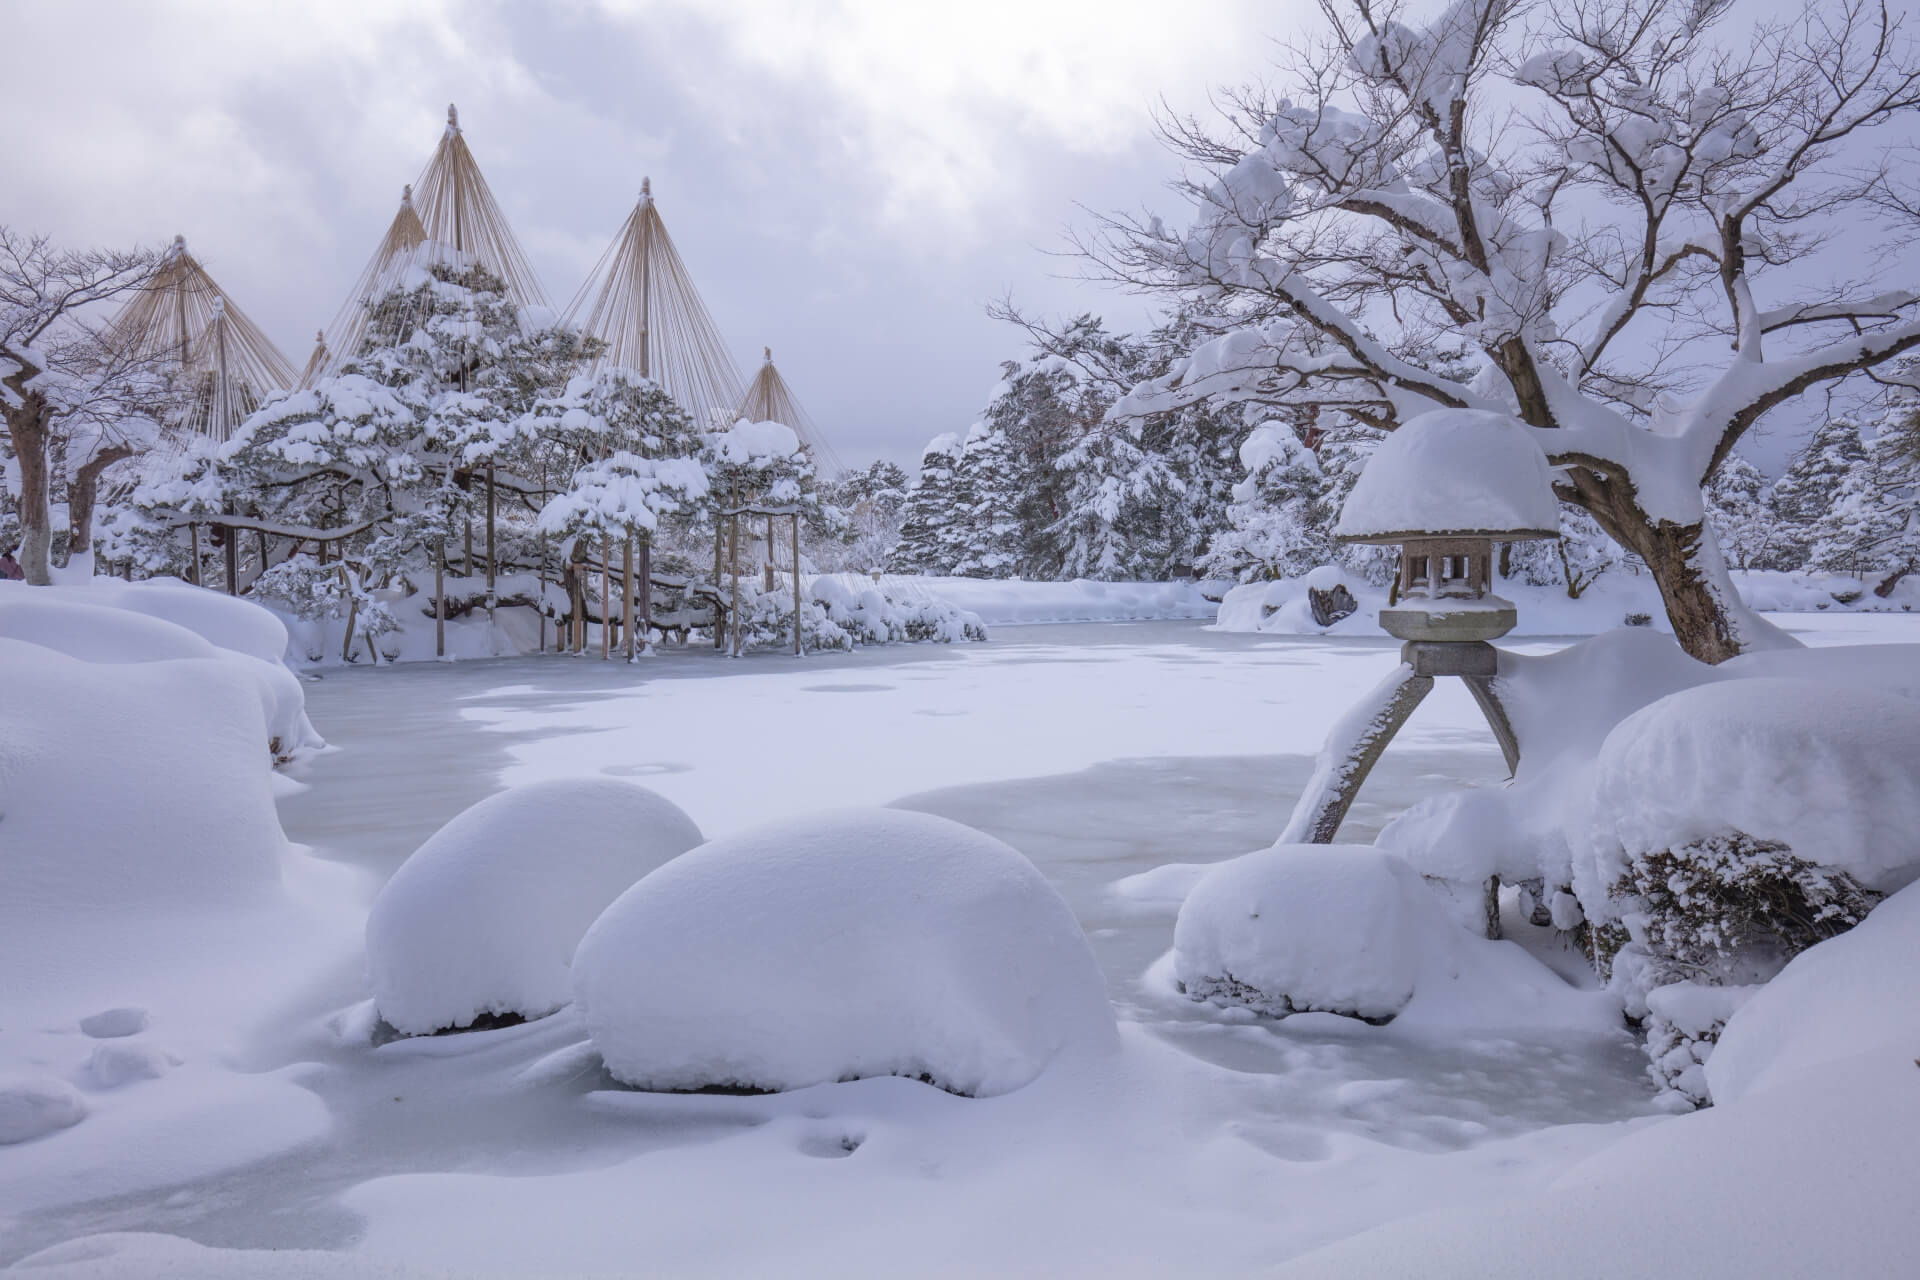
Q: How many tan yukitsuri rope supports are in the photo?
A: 7